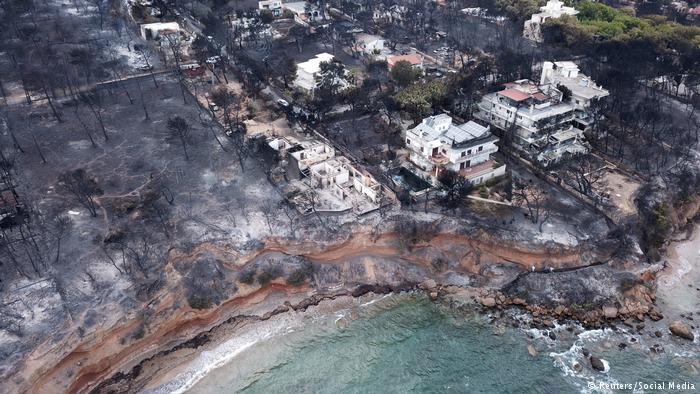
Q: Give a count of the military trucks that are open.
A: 0